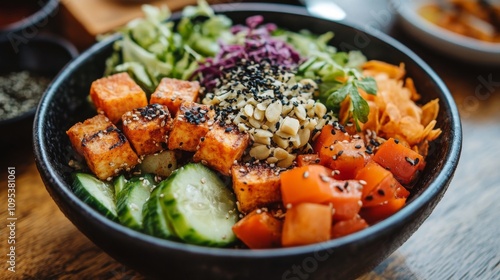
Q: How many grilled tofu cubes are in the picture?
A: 7